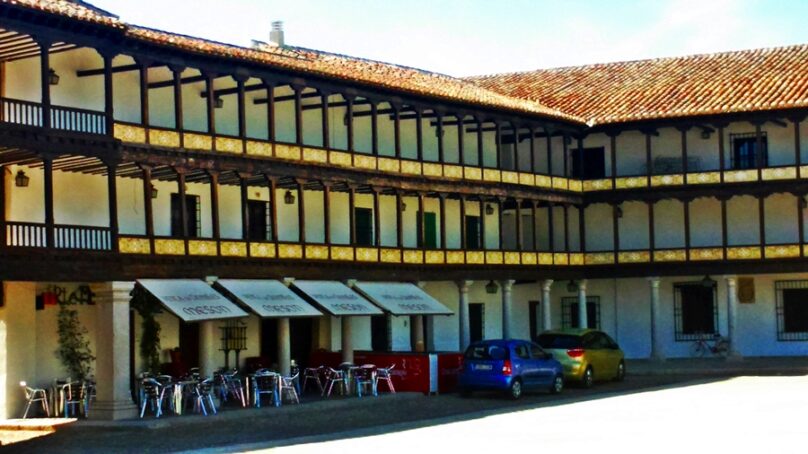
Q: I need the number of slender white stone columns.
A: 10